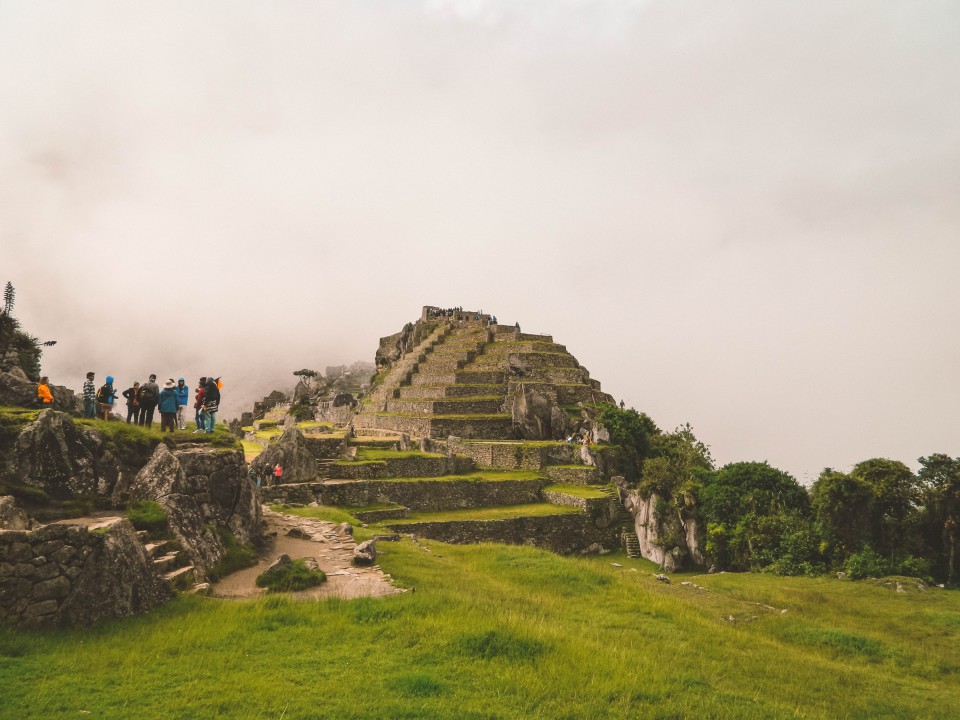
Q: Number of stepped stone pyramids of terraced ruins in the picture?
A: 1